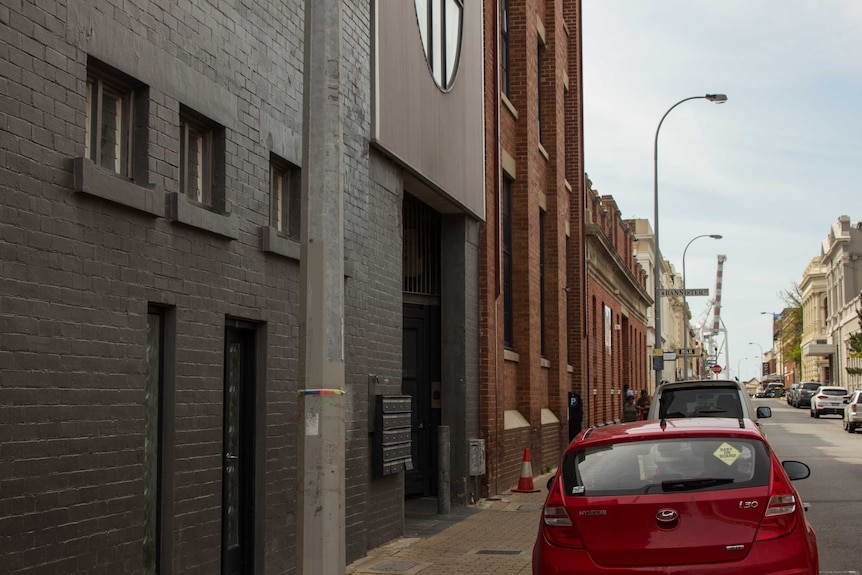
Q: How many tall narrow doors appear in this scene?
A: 2